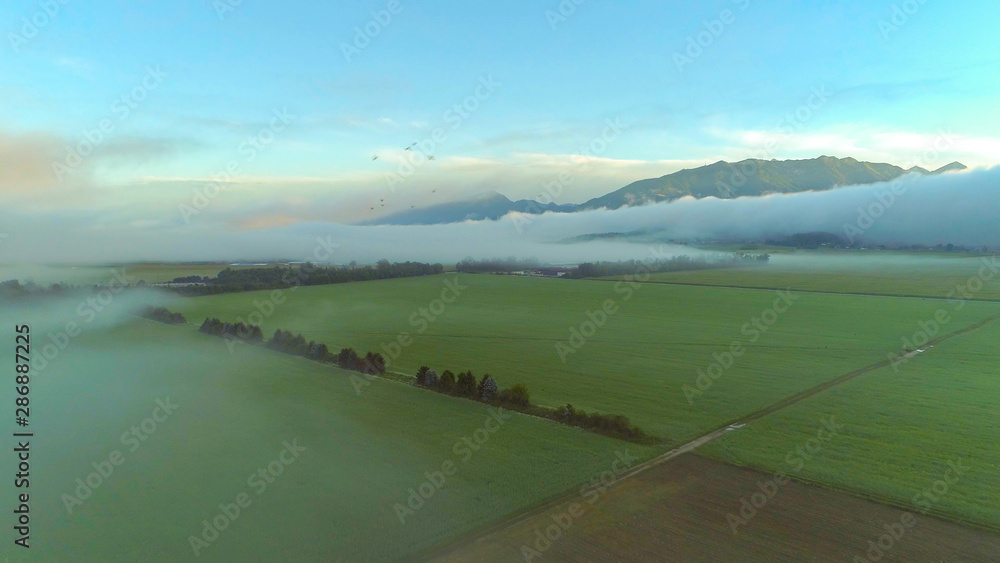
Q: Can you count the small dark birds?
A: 9